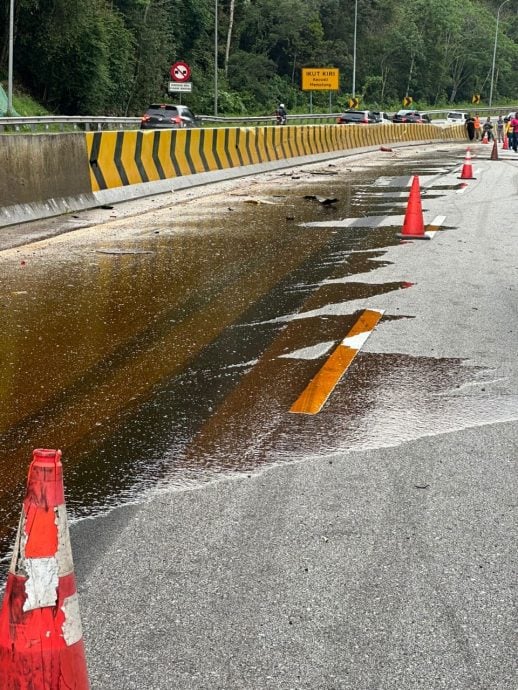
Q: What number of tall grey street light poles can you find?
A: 4